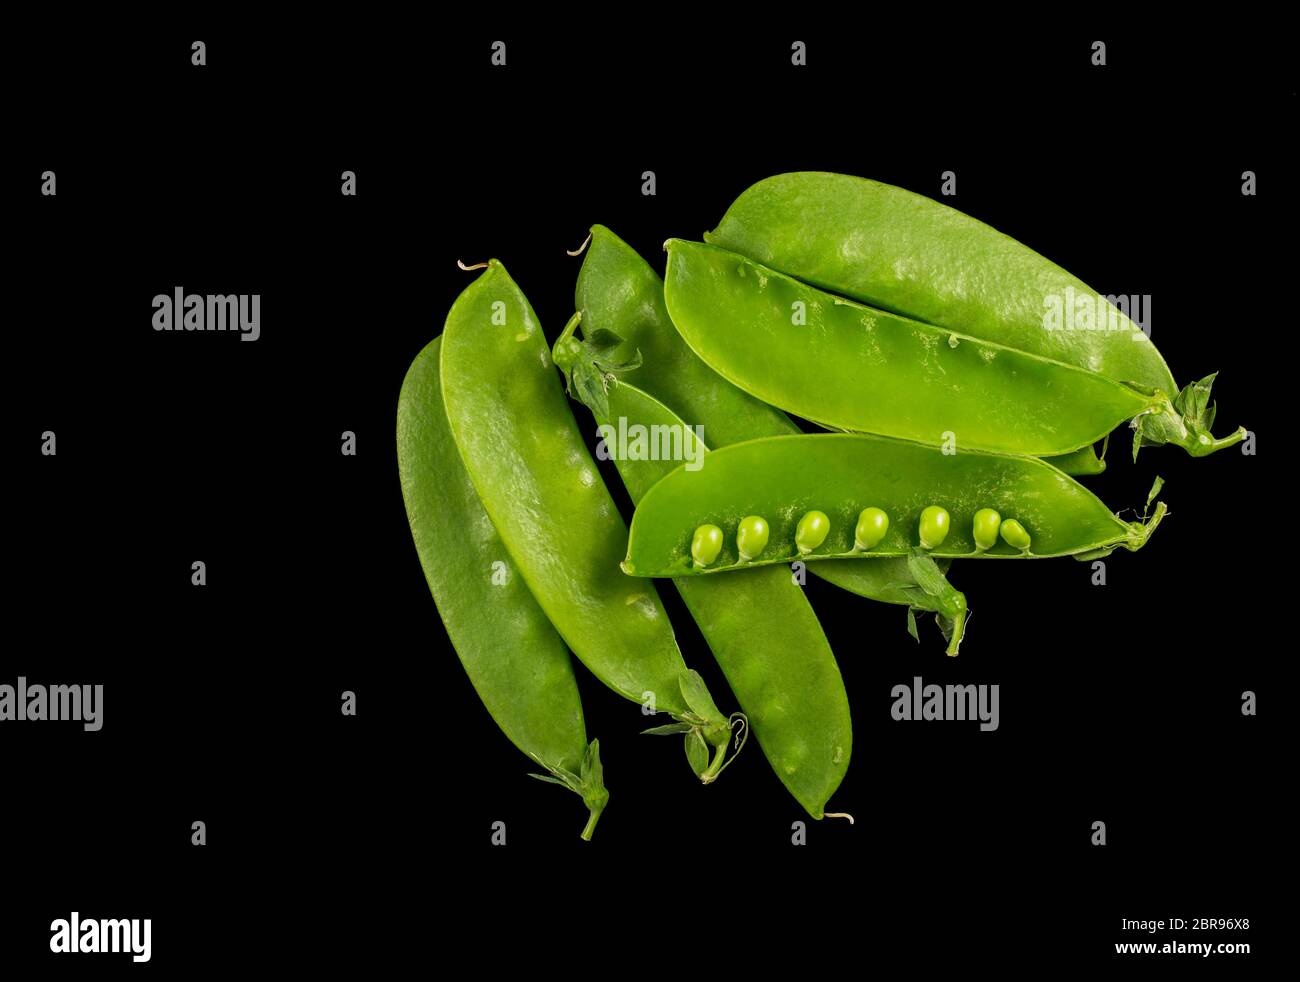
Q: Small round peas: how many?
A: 7